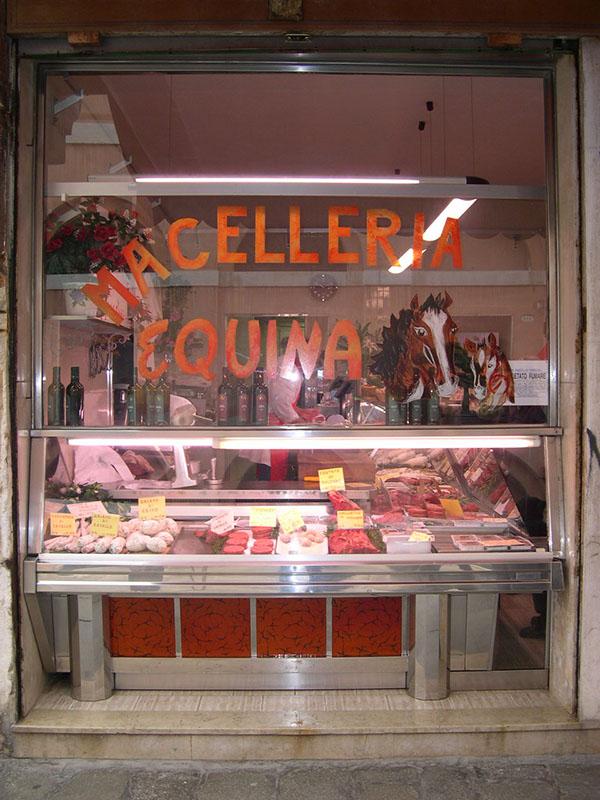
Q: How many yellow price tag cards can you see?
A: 9